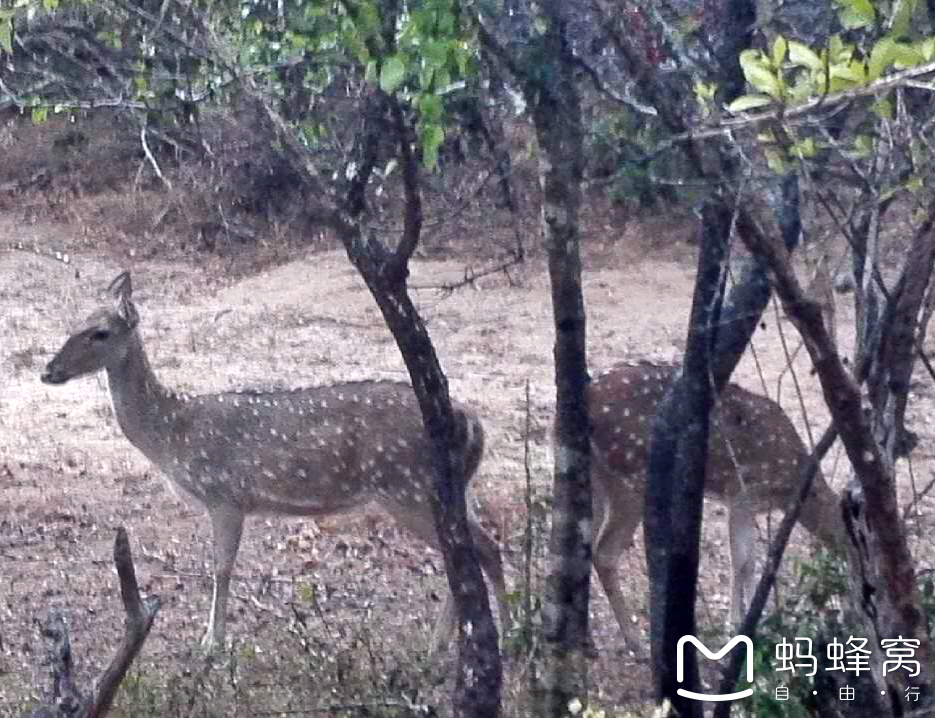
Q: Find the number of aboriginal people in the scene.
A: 0